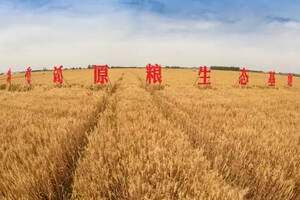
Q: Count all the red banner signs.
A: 9